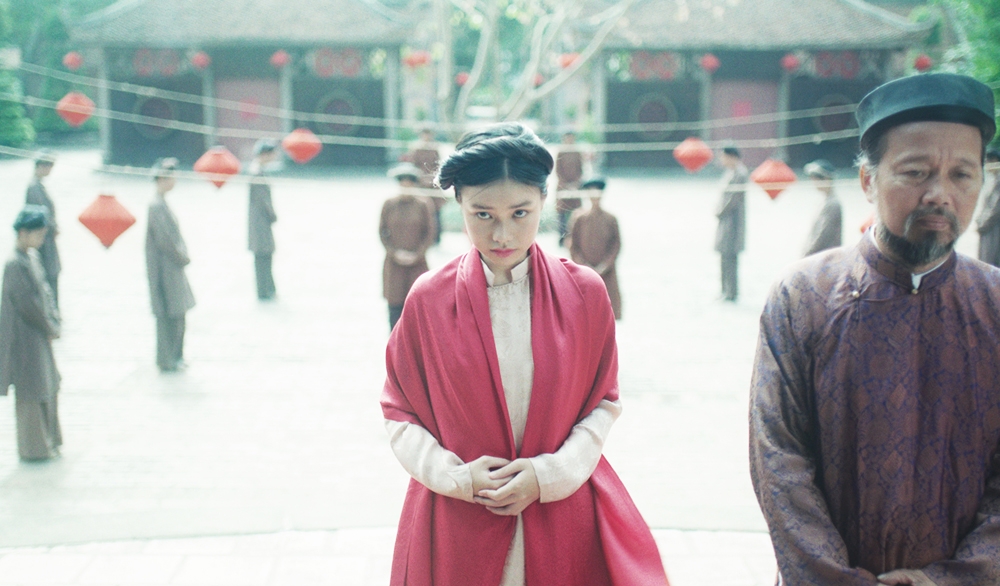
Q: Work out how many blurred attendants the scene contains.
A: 11